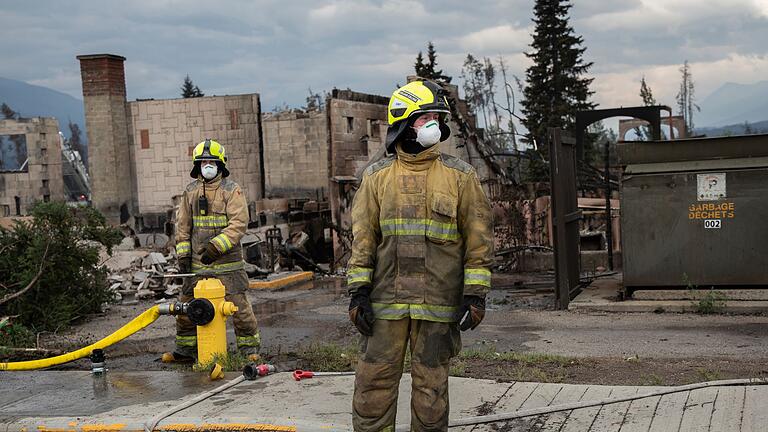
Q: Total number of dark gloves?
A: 4